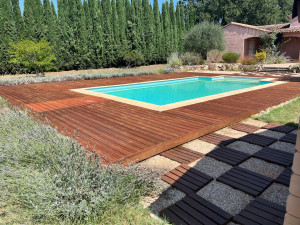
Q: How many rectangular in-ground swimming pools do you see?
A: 1